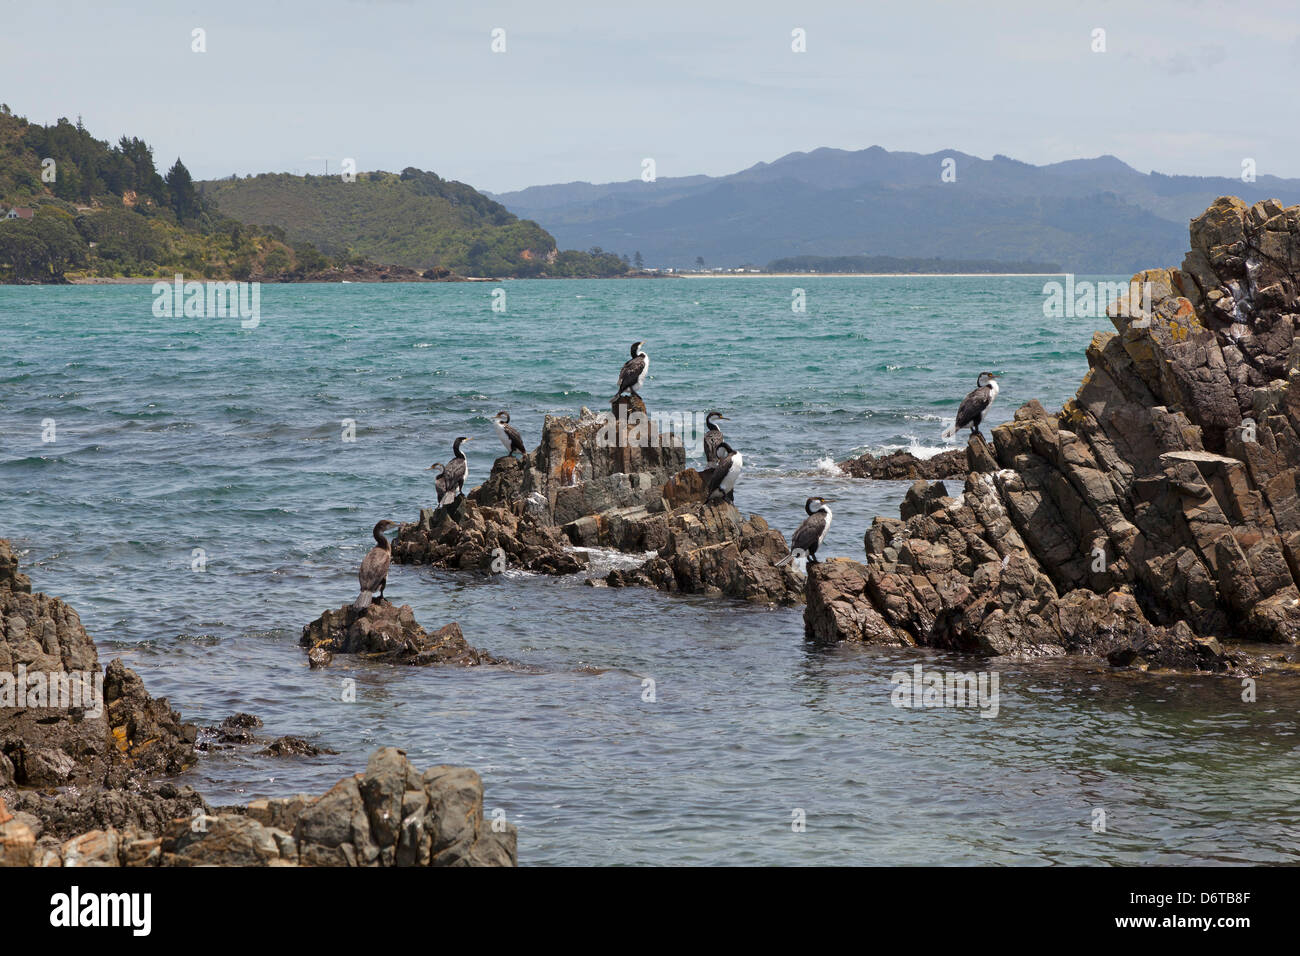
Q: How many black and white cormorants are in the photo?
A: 8